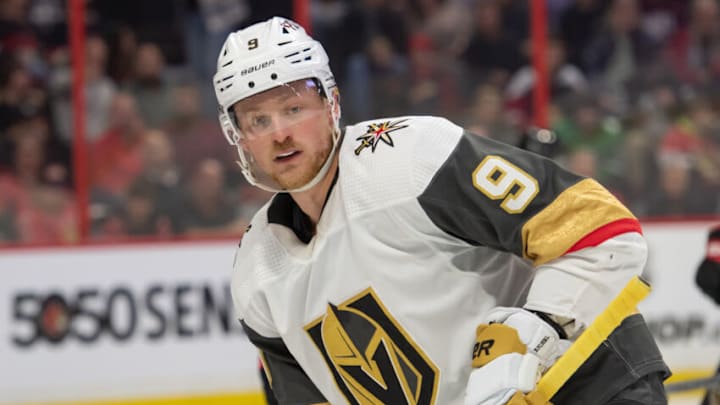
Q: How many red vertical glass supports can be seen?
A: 3